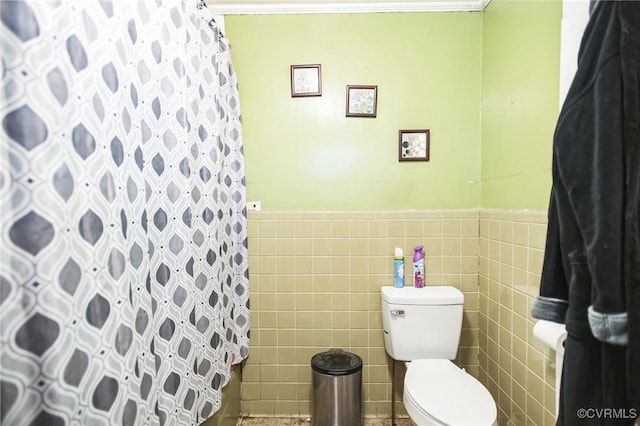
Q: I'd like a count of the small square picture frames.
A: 3